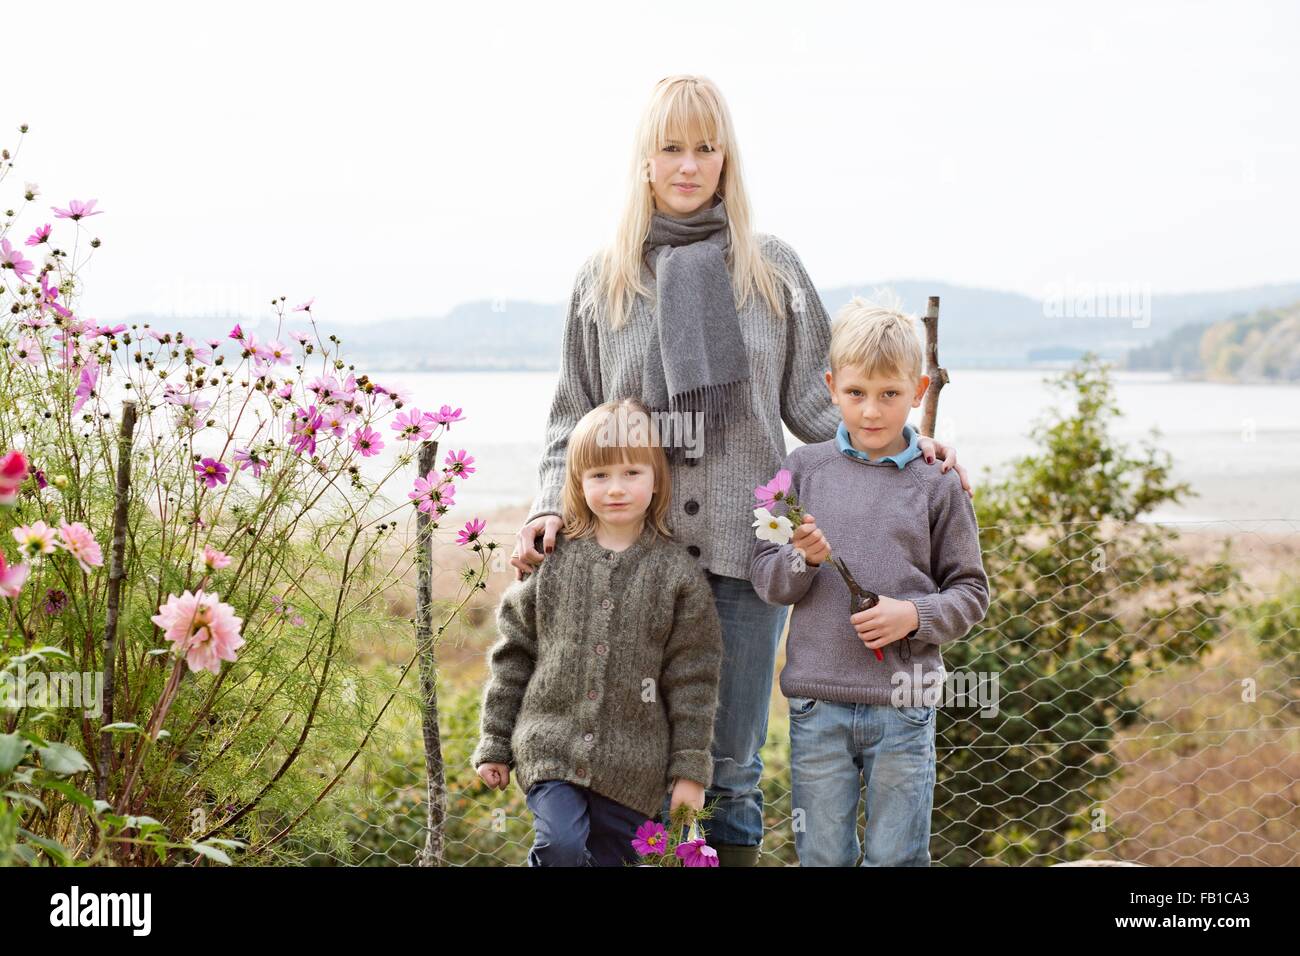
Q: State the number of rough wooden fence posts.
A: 3